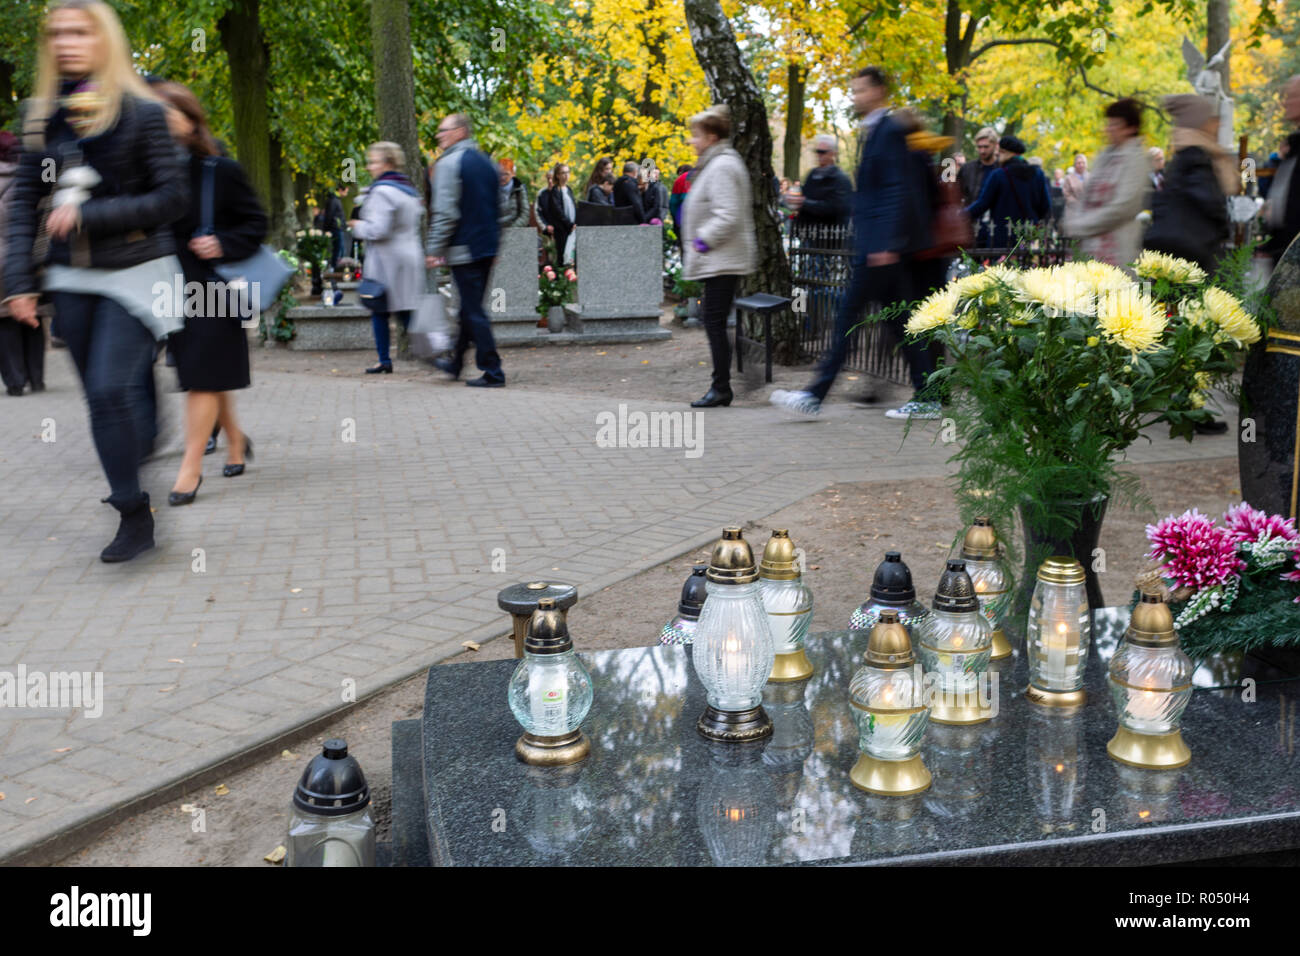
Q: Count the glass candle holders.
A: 11